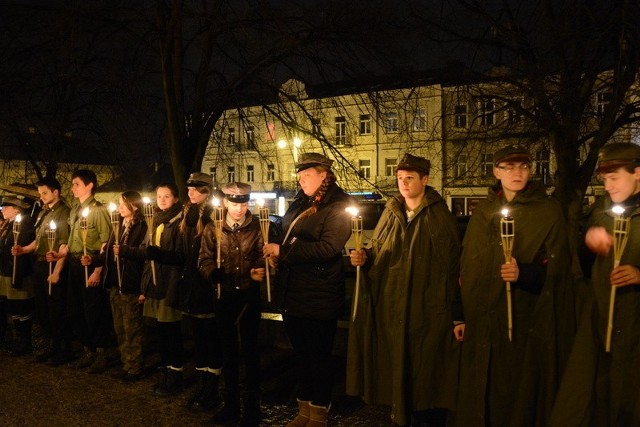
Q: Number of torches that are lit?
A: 10